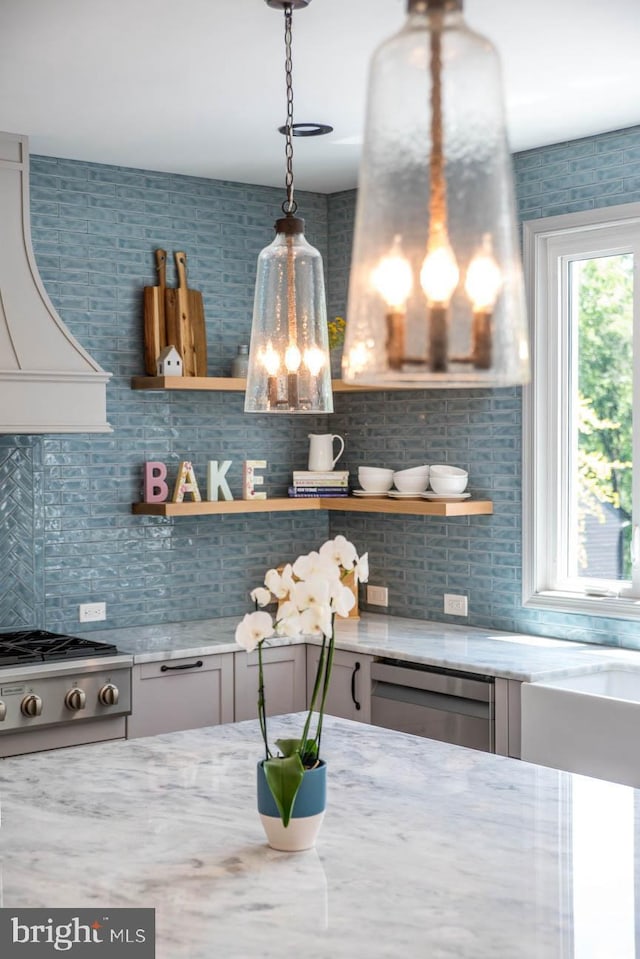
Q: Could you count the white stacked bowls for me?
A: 6